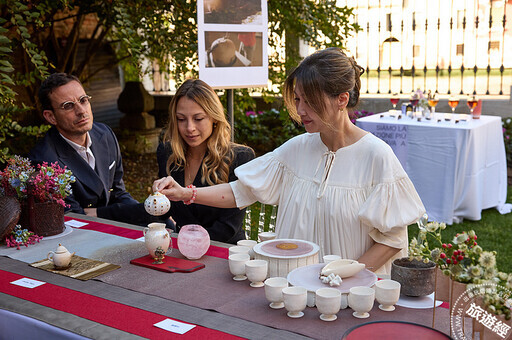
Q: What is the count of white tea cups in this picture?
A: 11